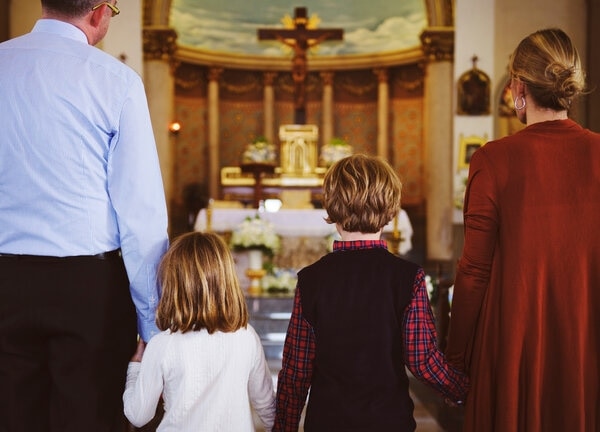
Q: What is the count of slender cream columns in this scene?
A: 4